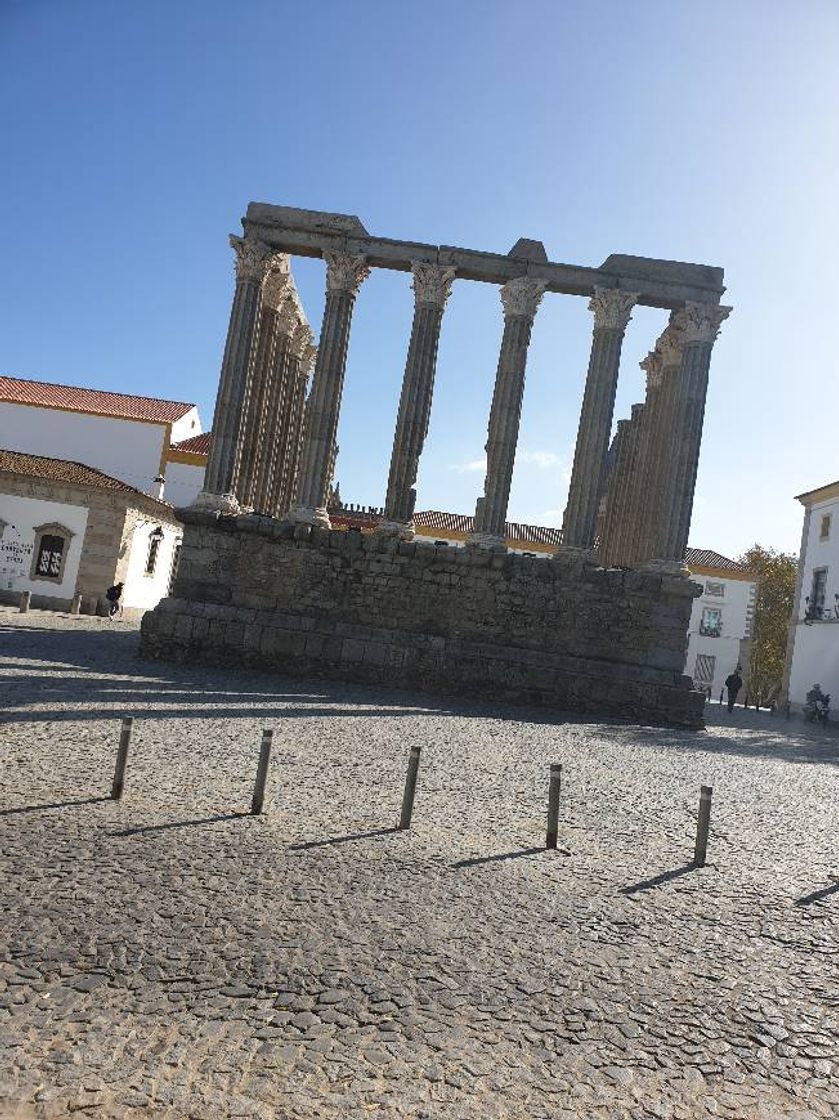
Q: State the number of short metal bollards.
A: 5